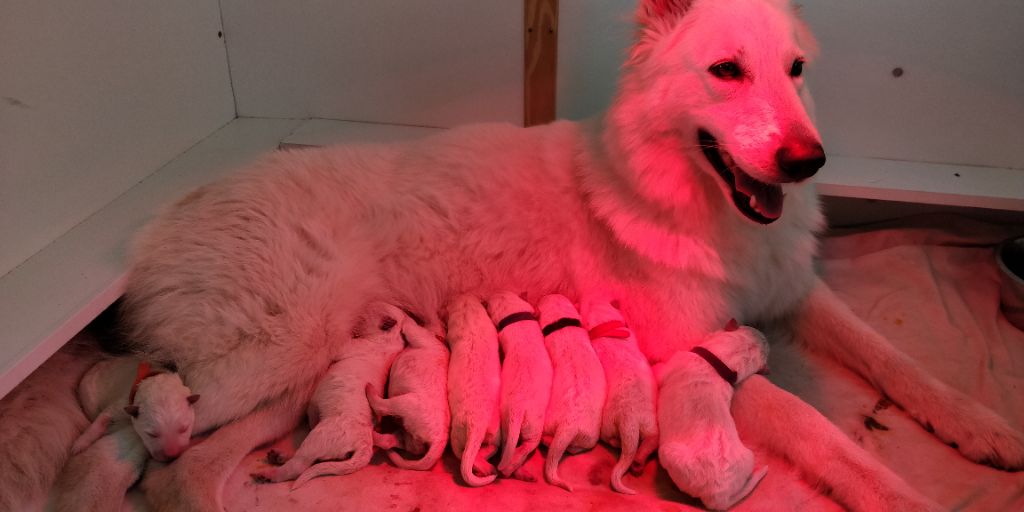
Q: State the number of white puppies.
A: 8